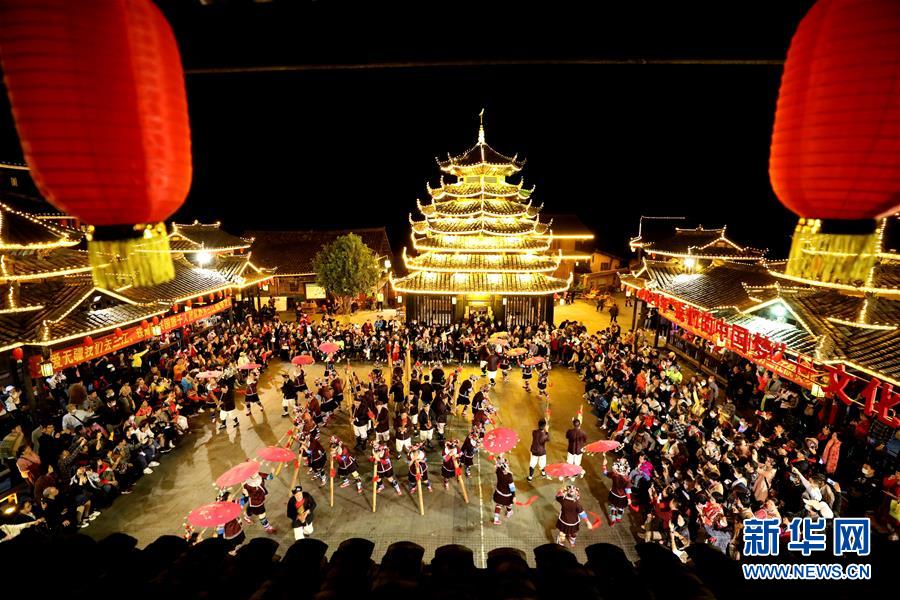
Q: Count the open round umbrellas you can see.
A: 14